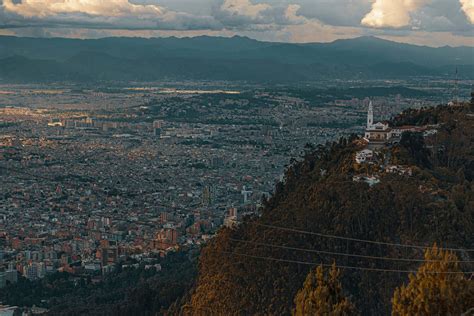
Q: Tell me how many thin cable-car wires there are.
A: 3